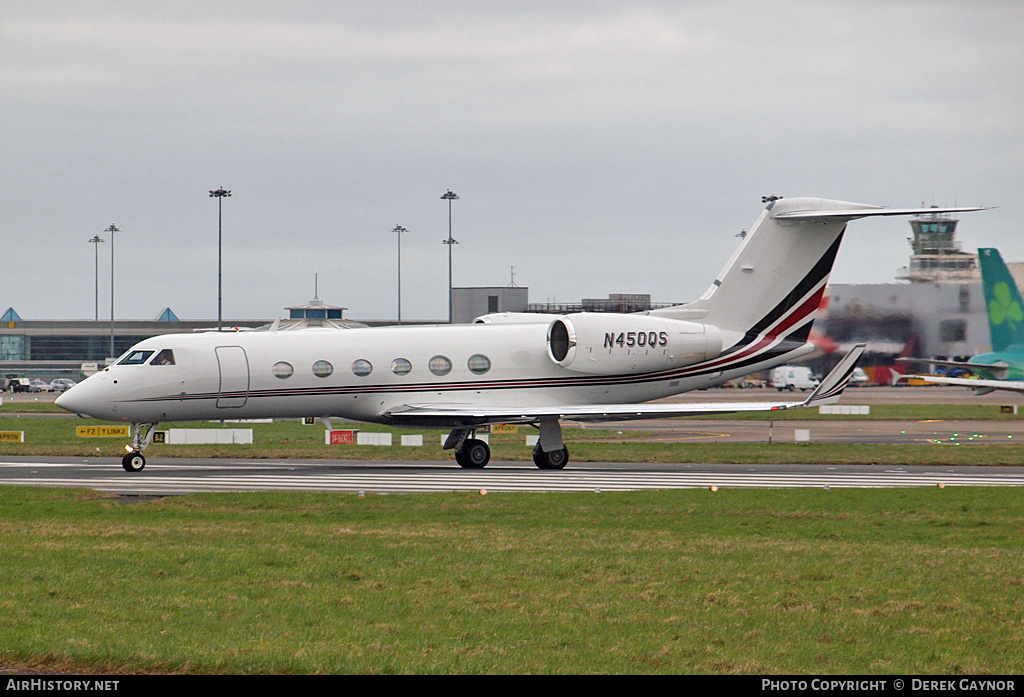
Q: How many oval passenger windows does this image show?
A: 6